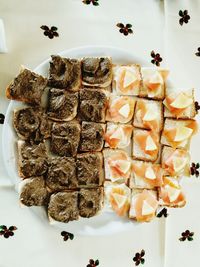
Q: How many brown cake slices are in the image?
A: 14